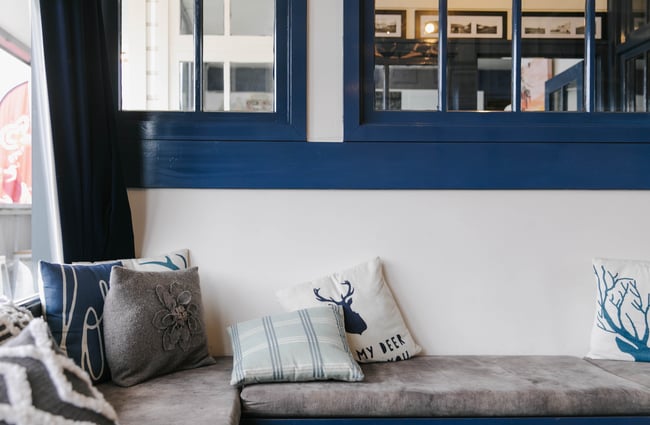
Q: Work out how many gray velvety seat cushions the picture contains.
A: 3